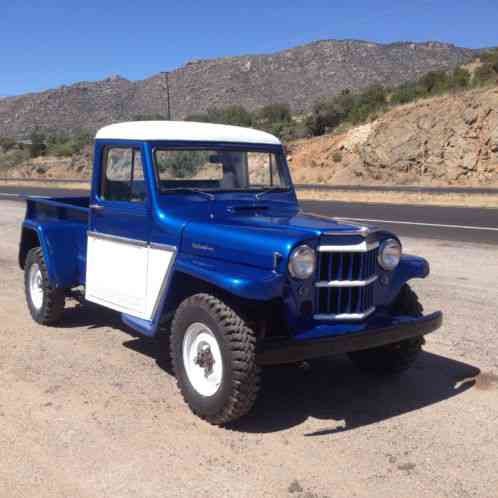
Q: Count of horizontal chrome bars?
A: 3